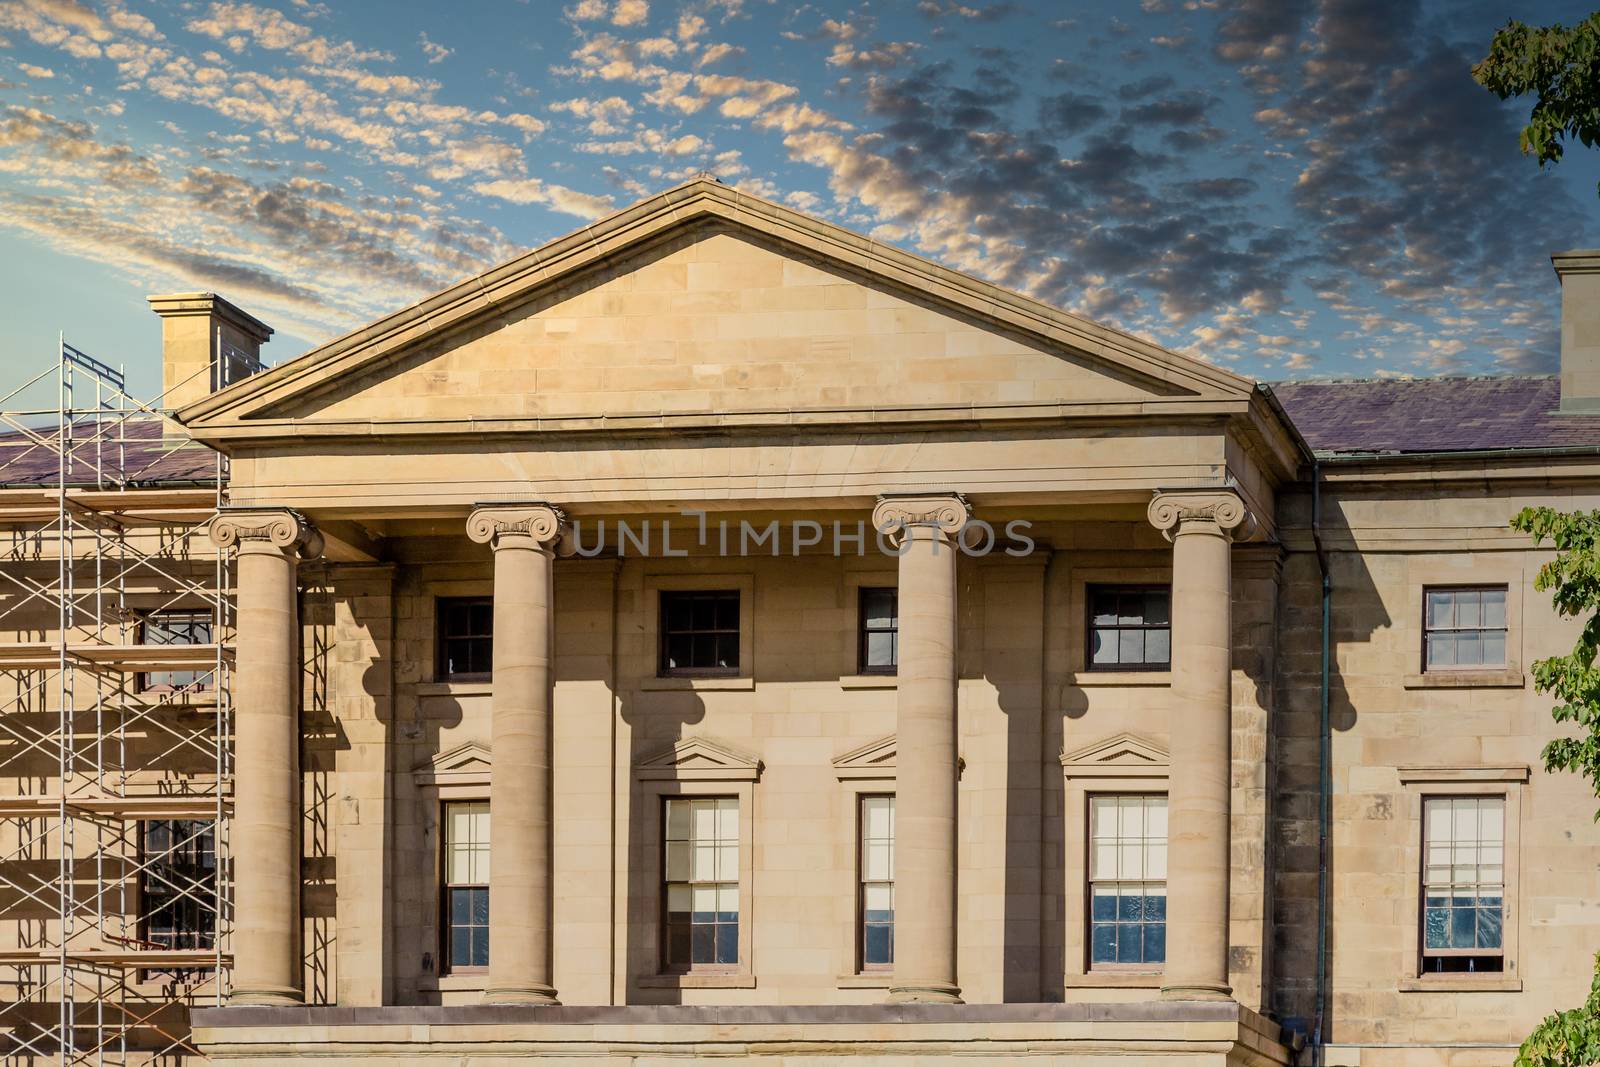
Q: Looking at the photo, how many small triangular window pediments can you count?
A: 4